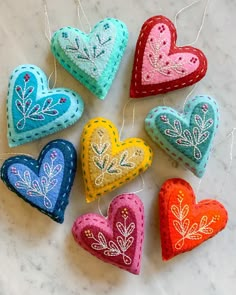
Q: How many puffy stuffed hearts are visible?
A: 8